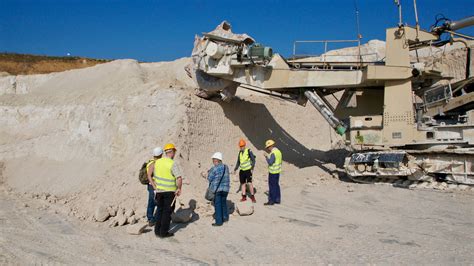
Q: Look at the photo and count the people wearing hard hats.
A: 5